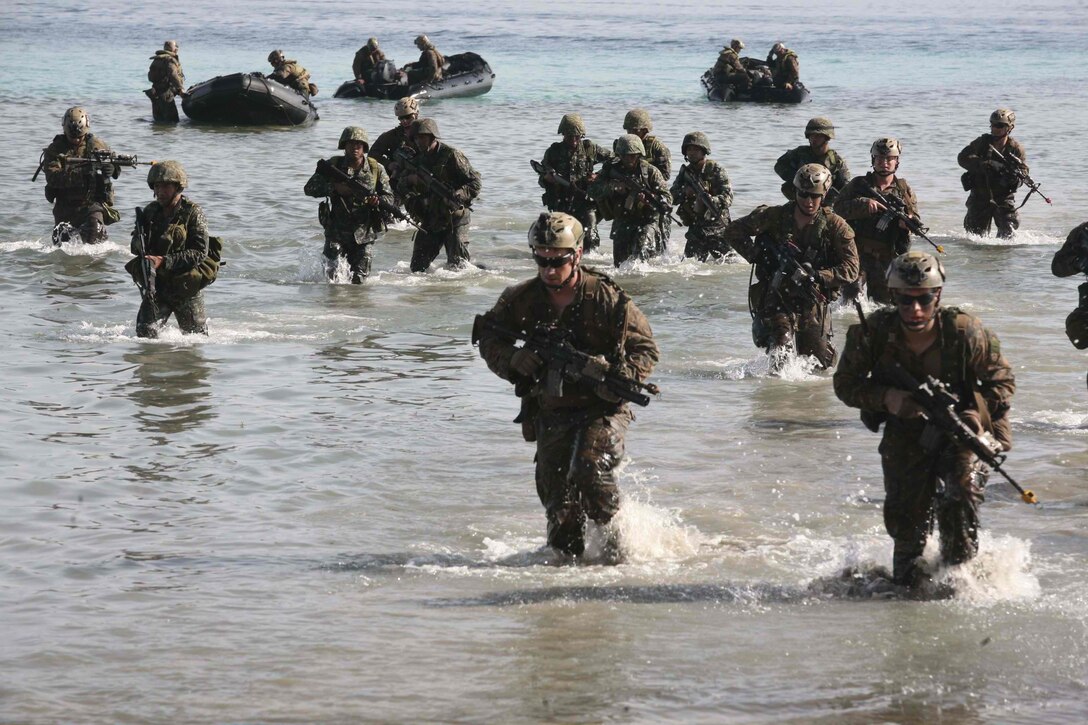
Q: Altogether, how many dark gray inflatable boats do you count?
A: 3